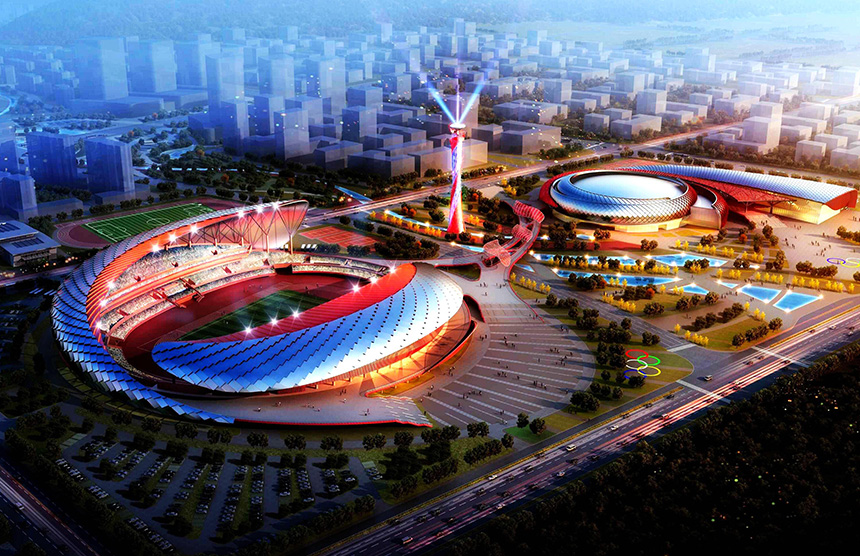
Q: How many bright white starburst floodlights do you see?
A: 15